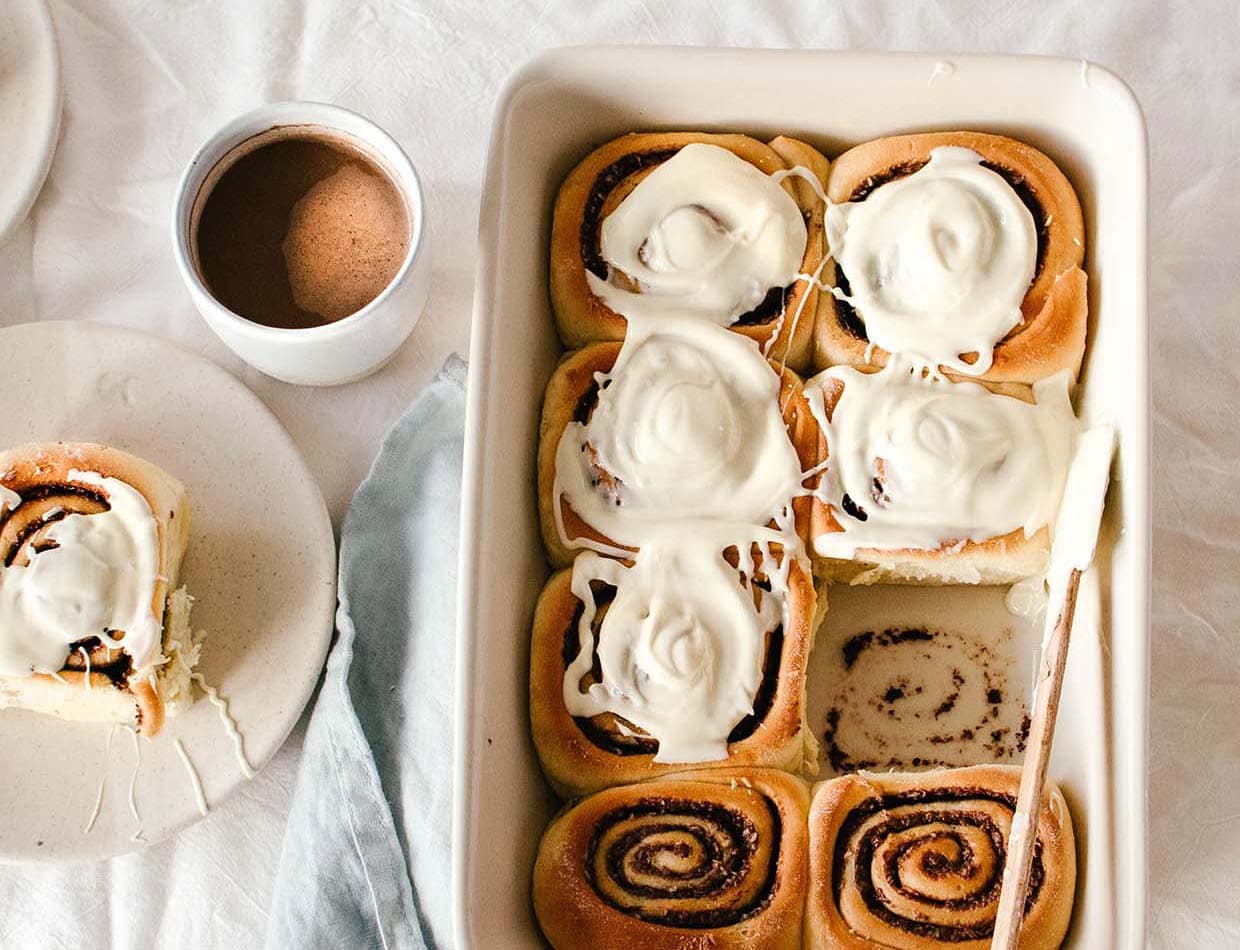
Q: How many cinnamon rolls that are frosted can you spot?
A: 6